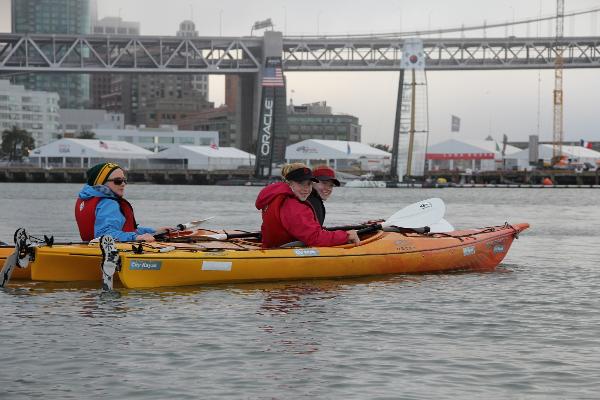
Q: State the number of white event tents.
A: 5